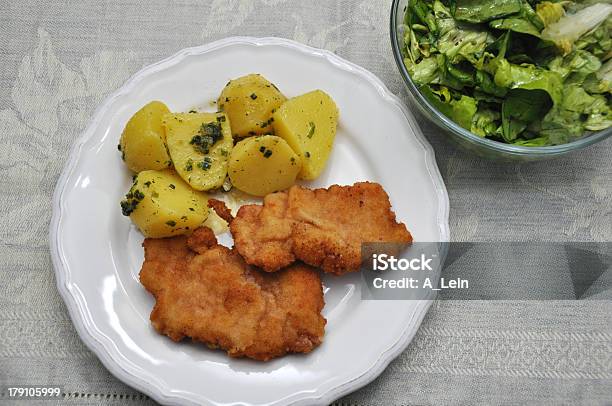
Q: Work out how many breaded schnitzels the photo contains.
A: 2